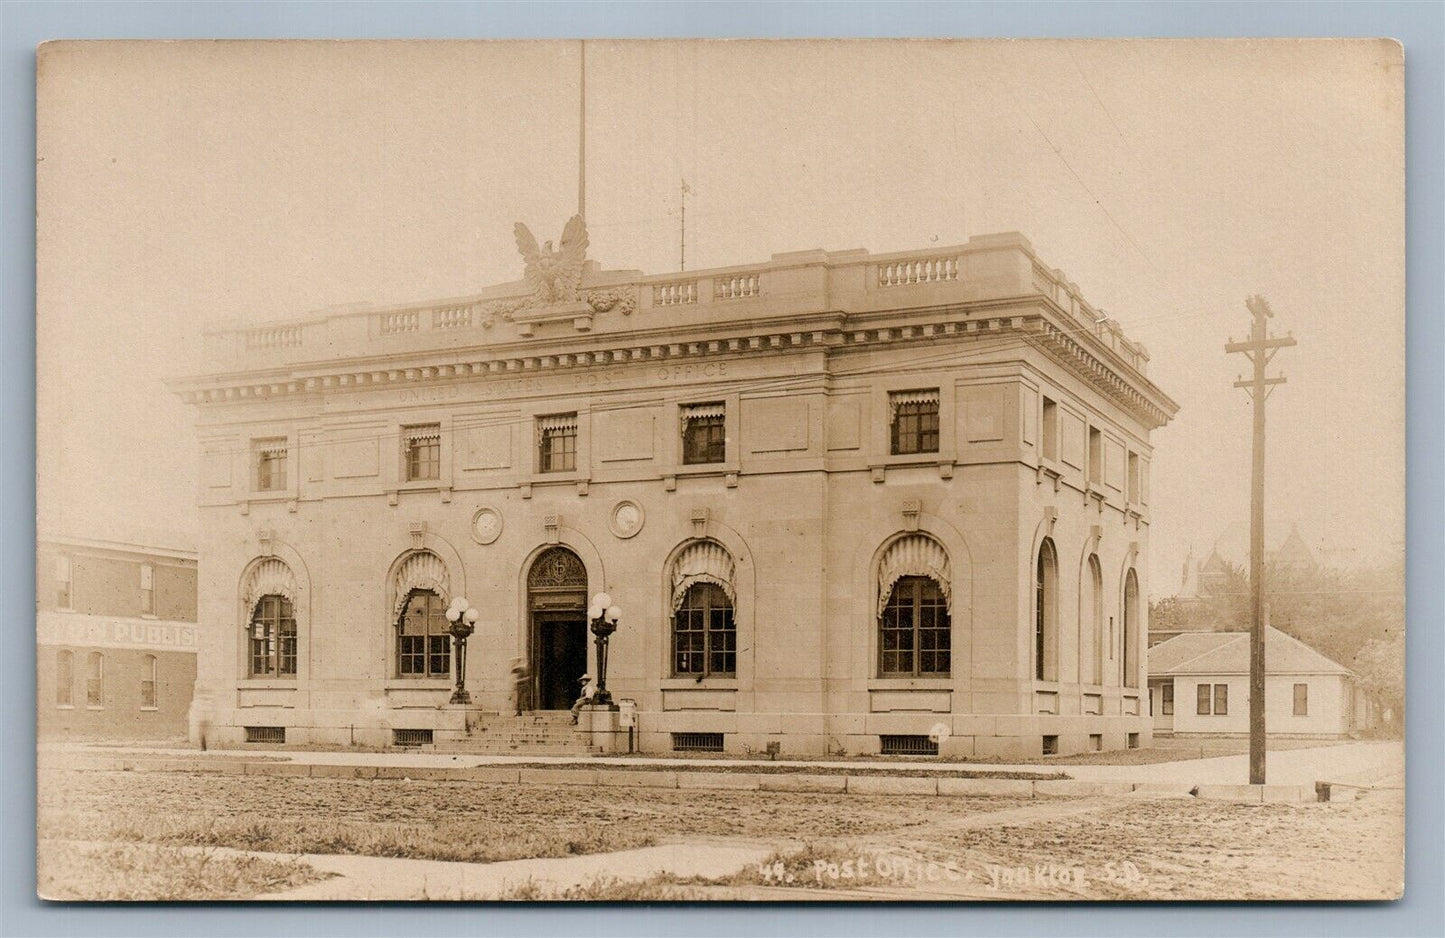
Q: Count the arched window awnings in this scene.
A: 4